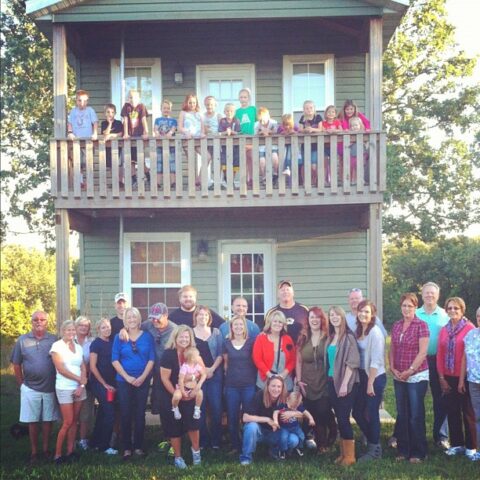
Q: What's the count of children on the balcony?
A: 14